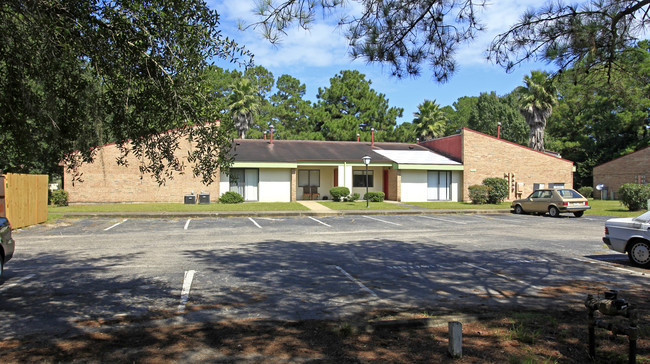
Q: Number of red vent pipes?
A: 6